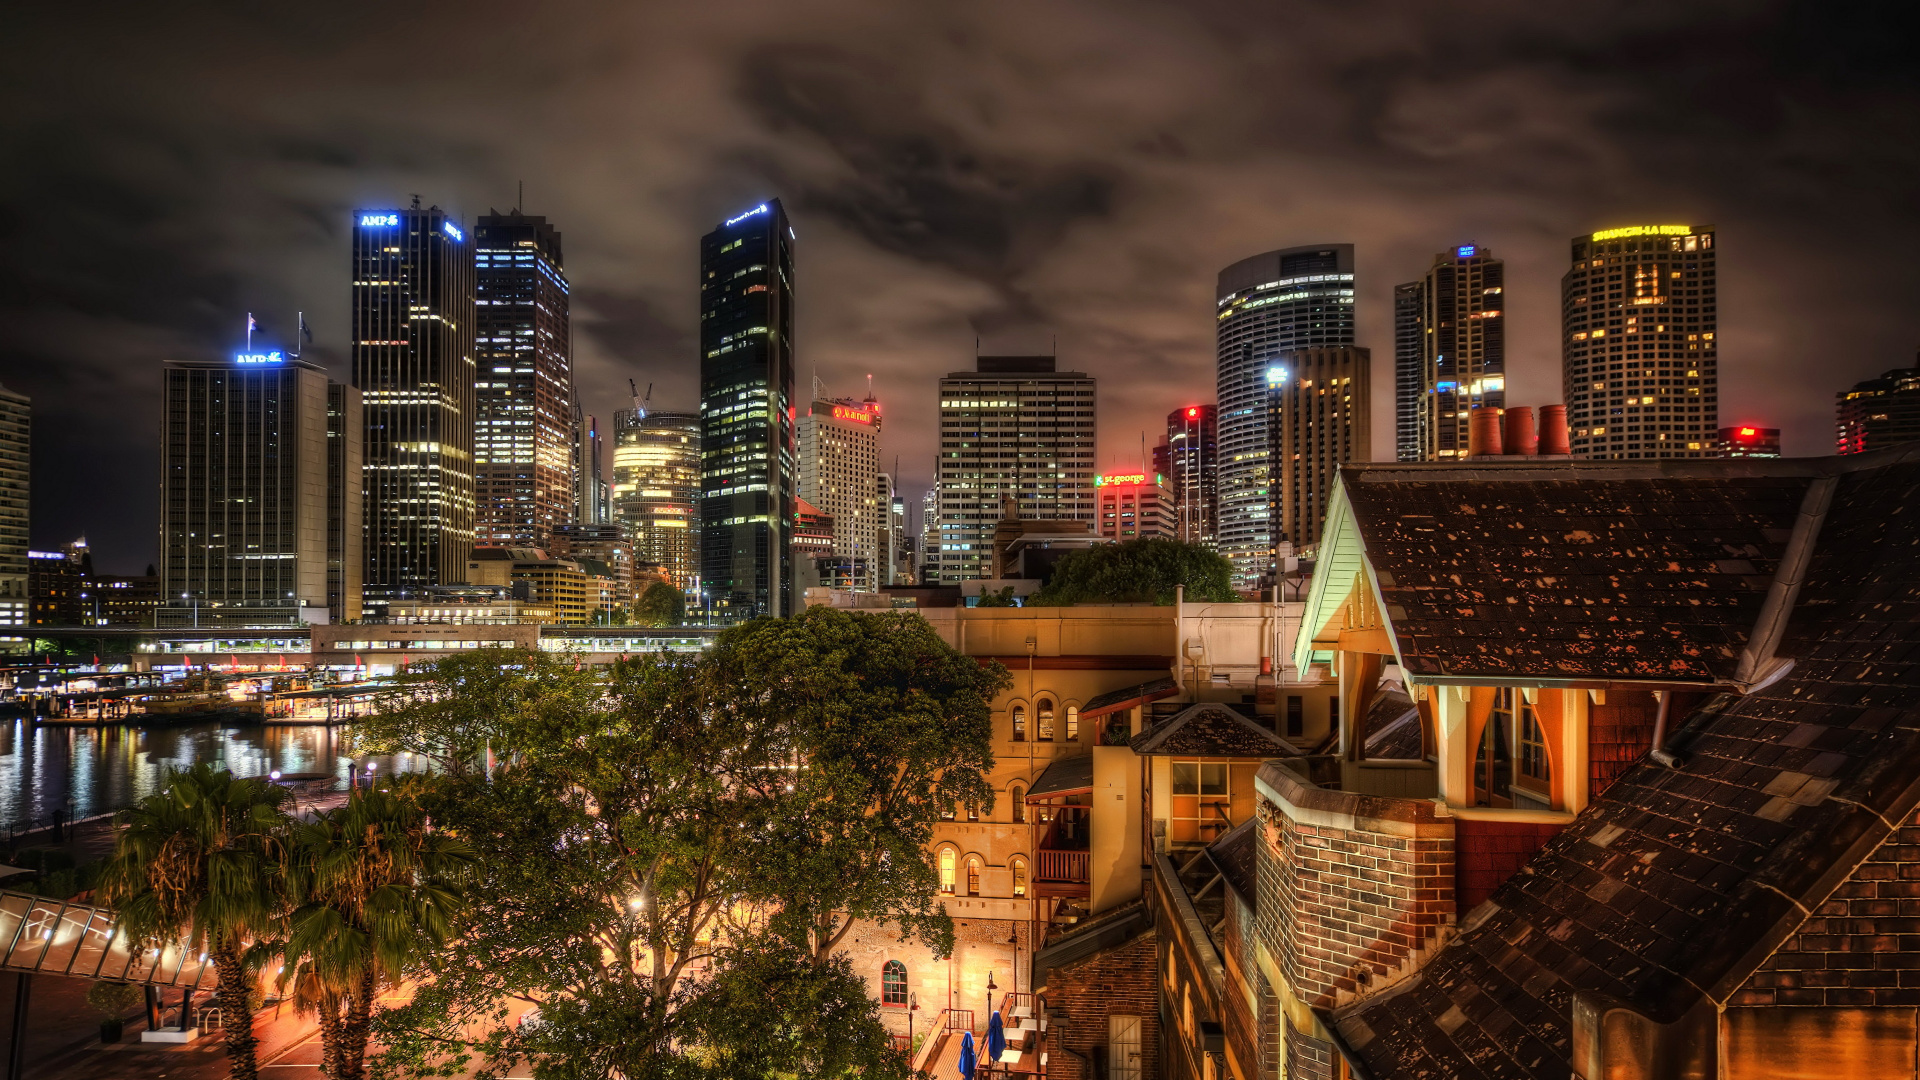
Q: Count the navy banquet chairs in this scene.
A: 0